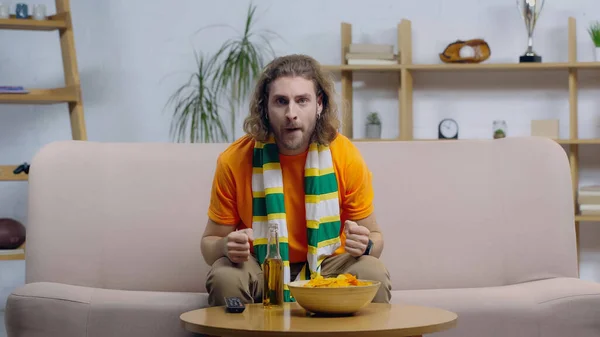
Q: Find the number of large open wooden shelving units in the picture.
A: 2